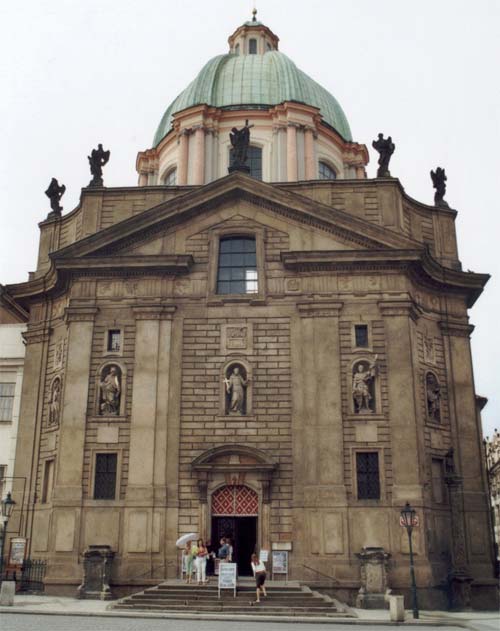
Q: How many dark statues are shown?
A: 5